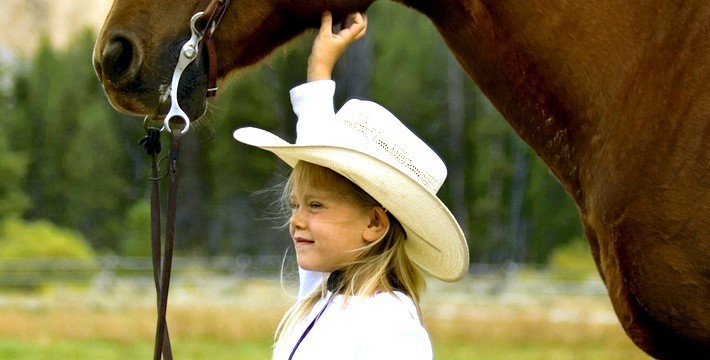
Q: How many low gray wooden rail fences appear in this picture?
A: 1